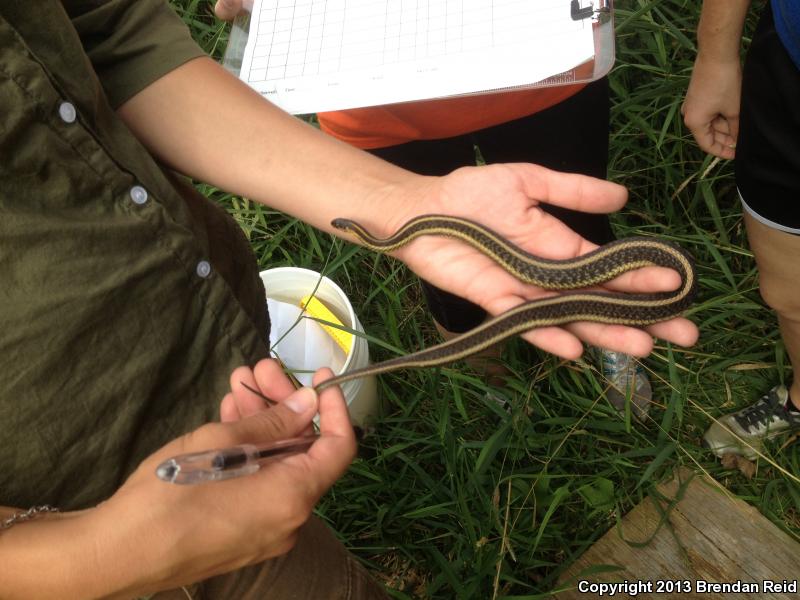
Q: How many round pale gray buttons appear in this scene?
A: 3